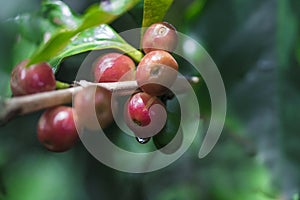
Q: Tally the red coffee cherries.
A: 7